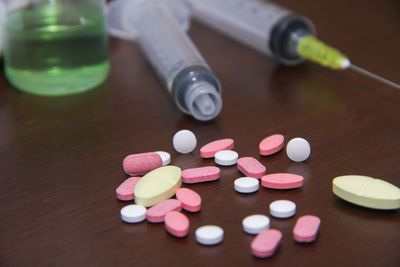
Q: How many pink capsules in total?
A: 12